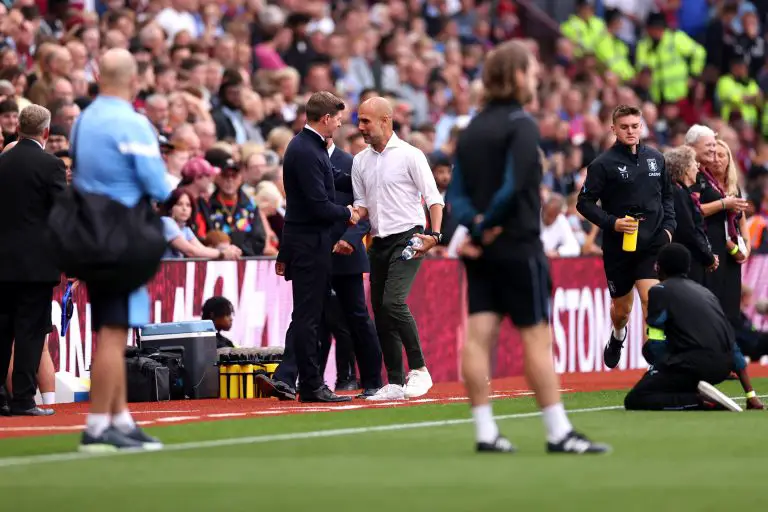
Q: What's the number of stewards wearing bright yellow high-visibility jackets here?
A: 4